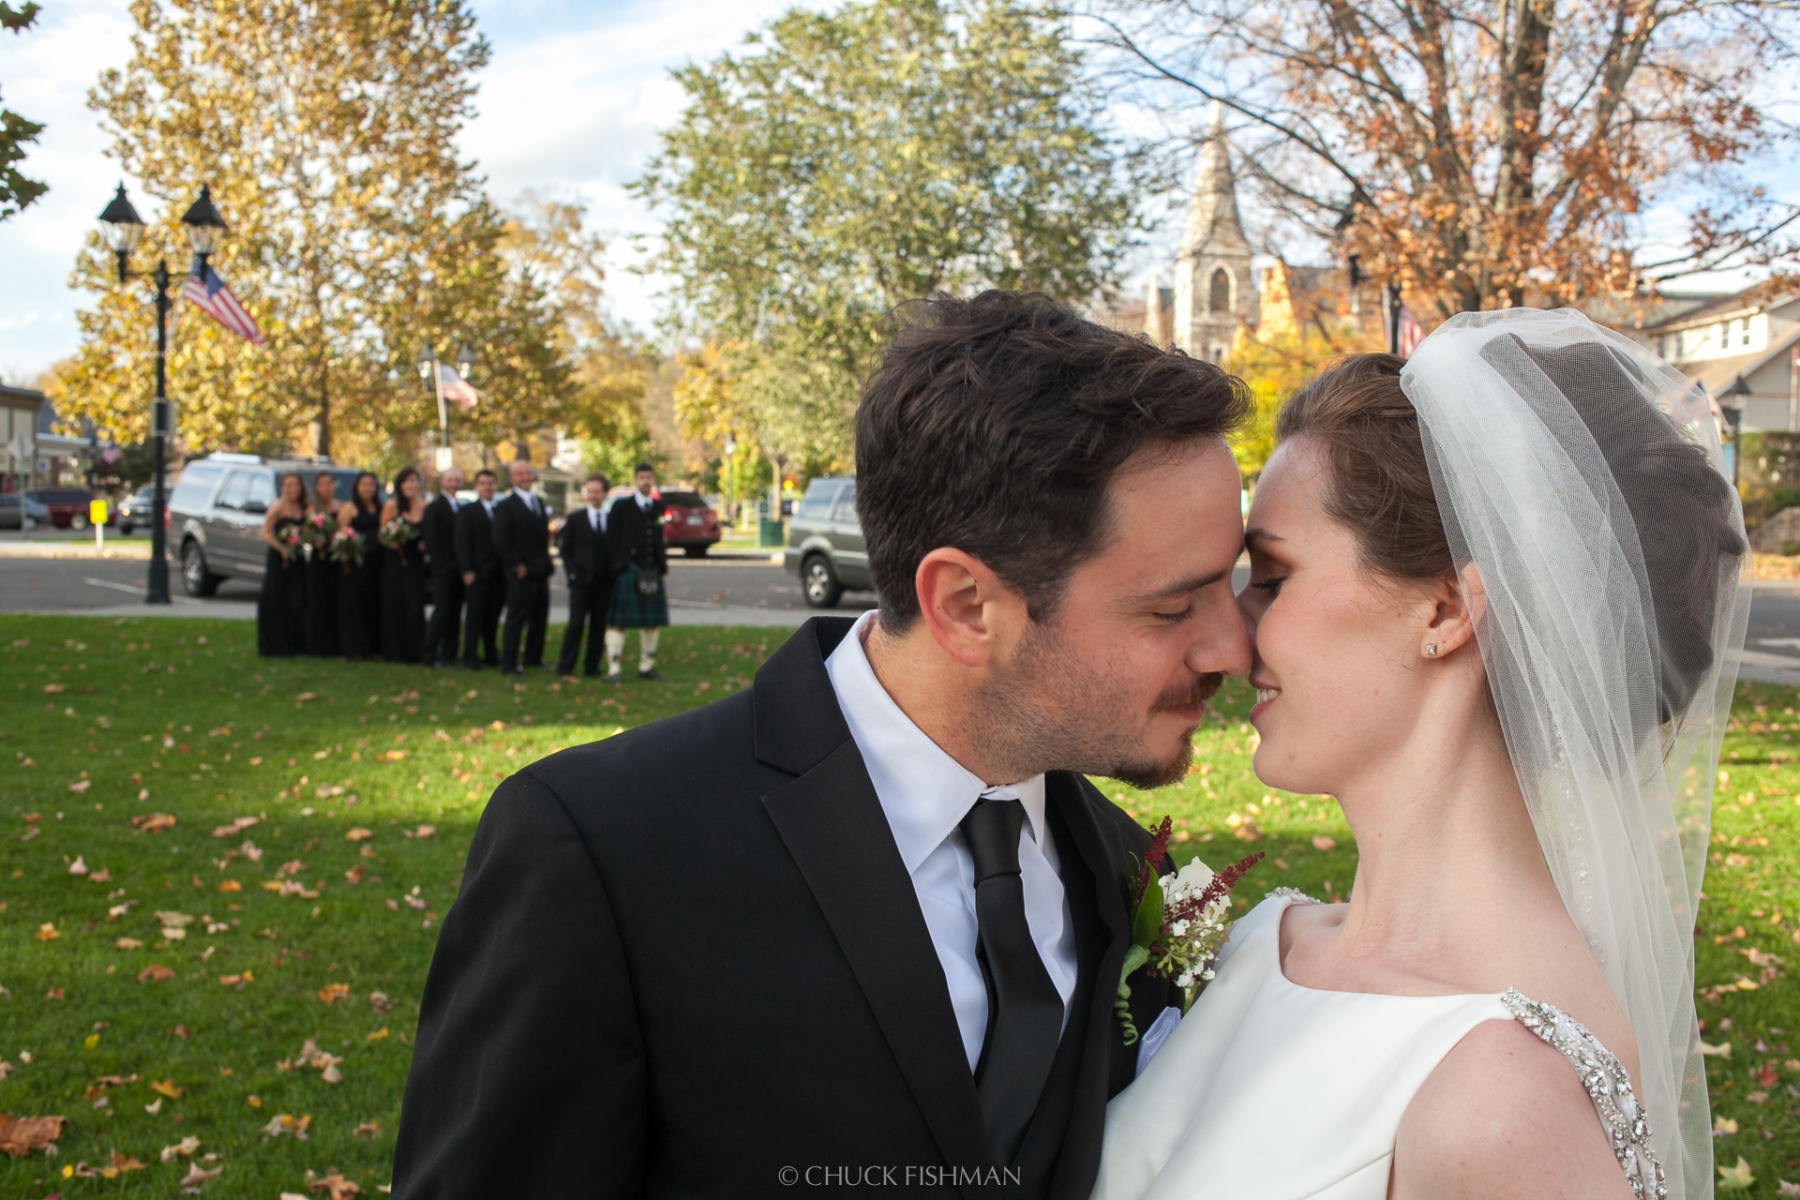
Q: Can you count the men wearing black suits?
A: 5